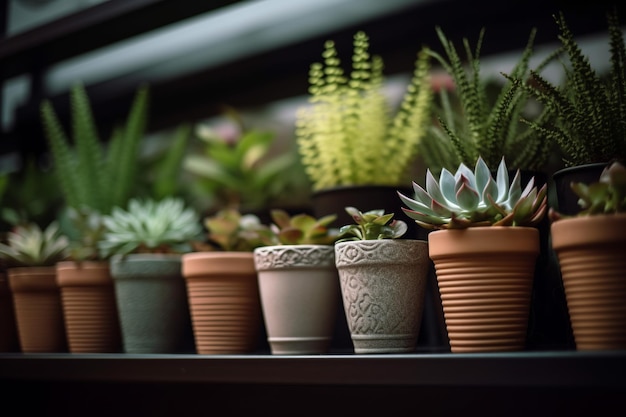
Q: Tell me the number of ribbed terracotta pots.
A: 4